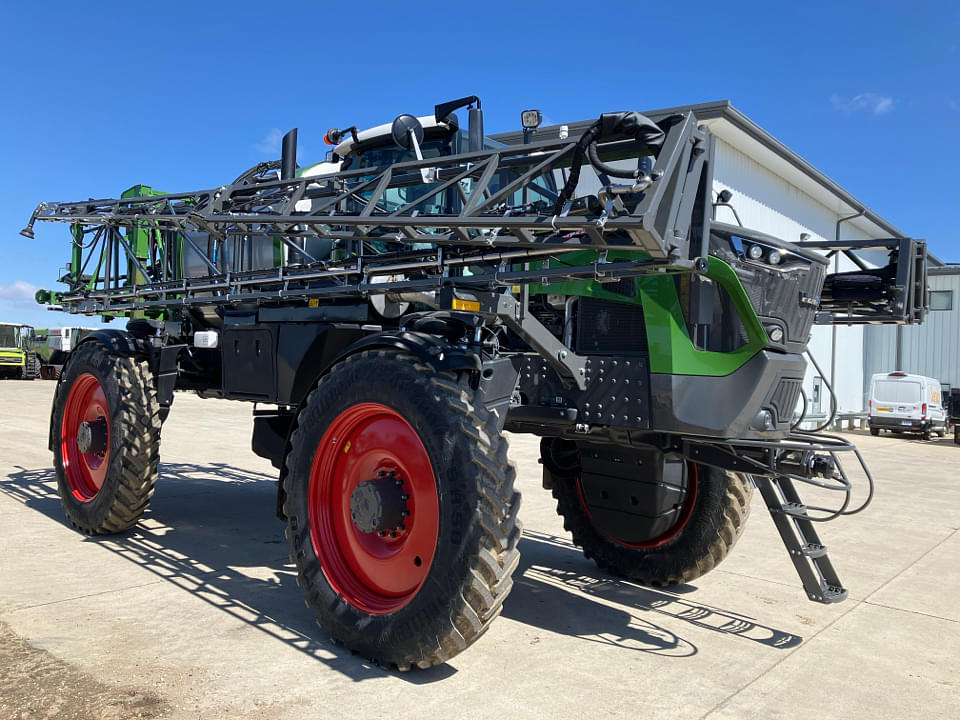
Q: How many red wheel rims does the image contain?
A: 3